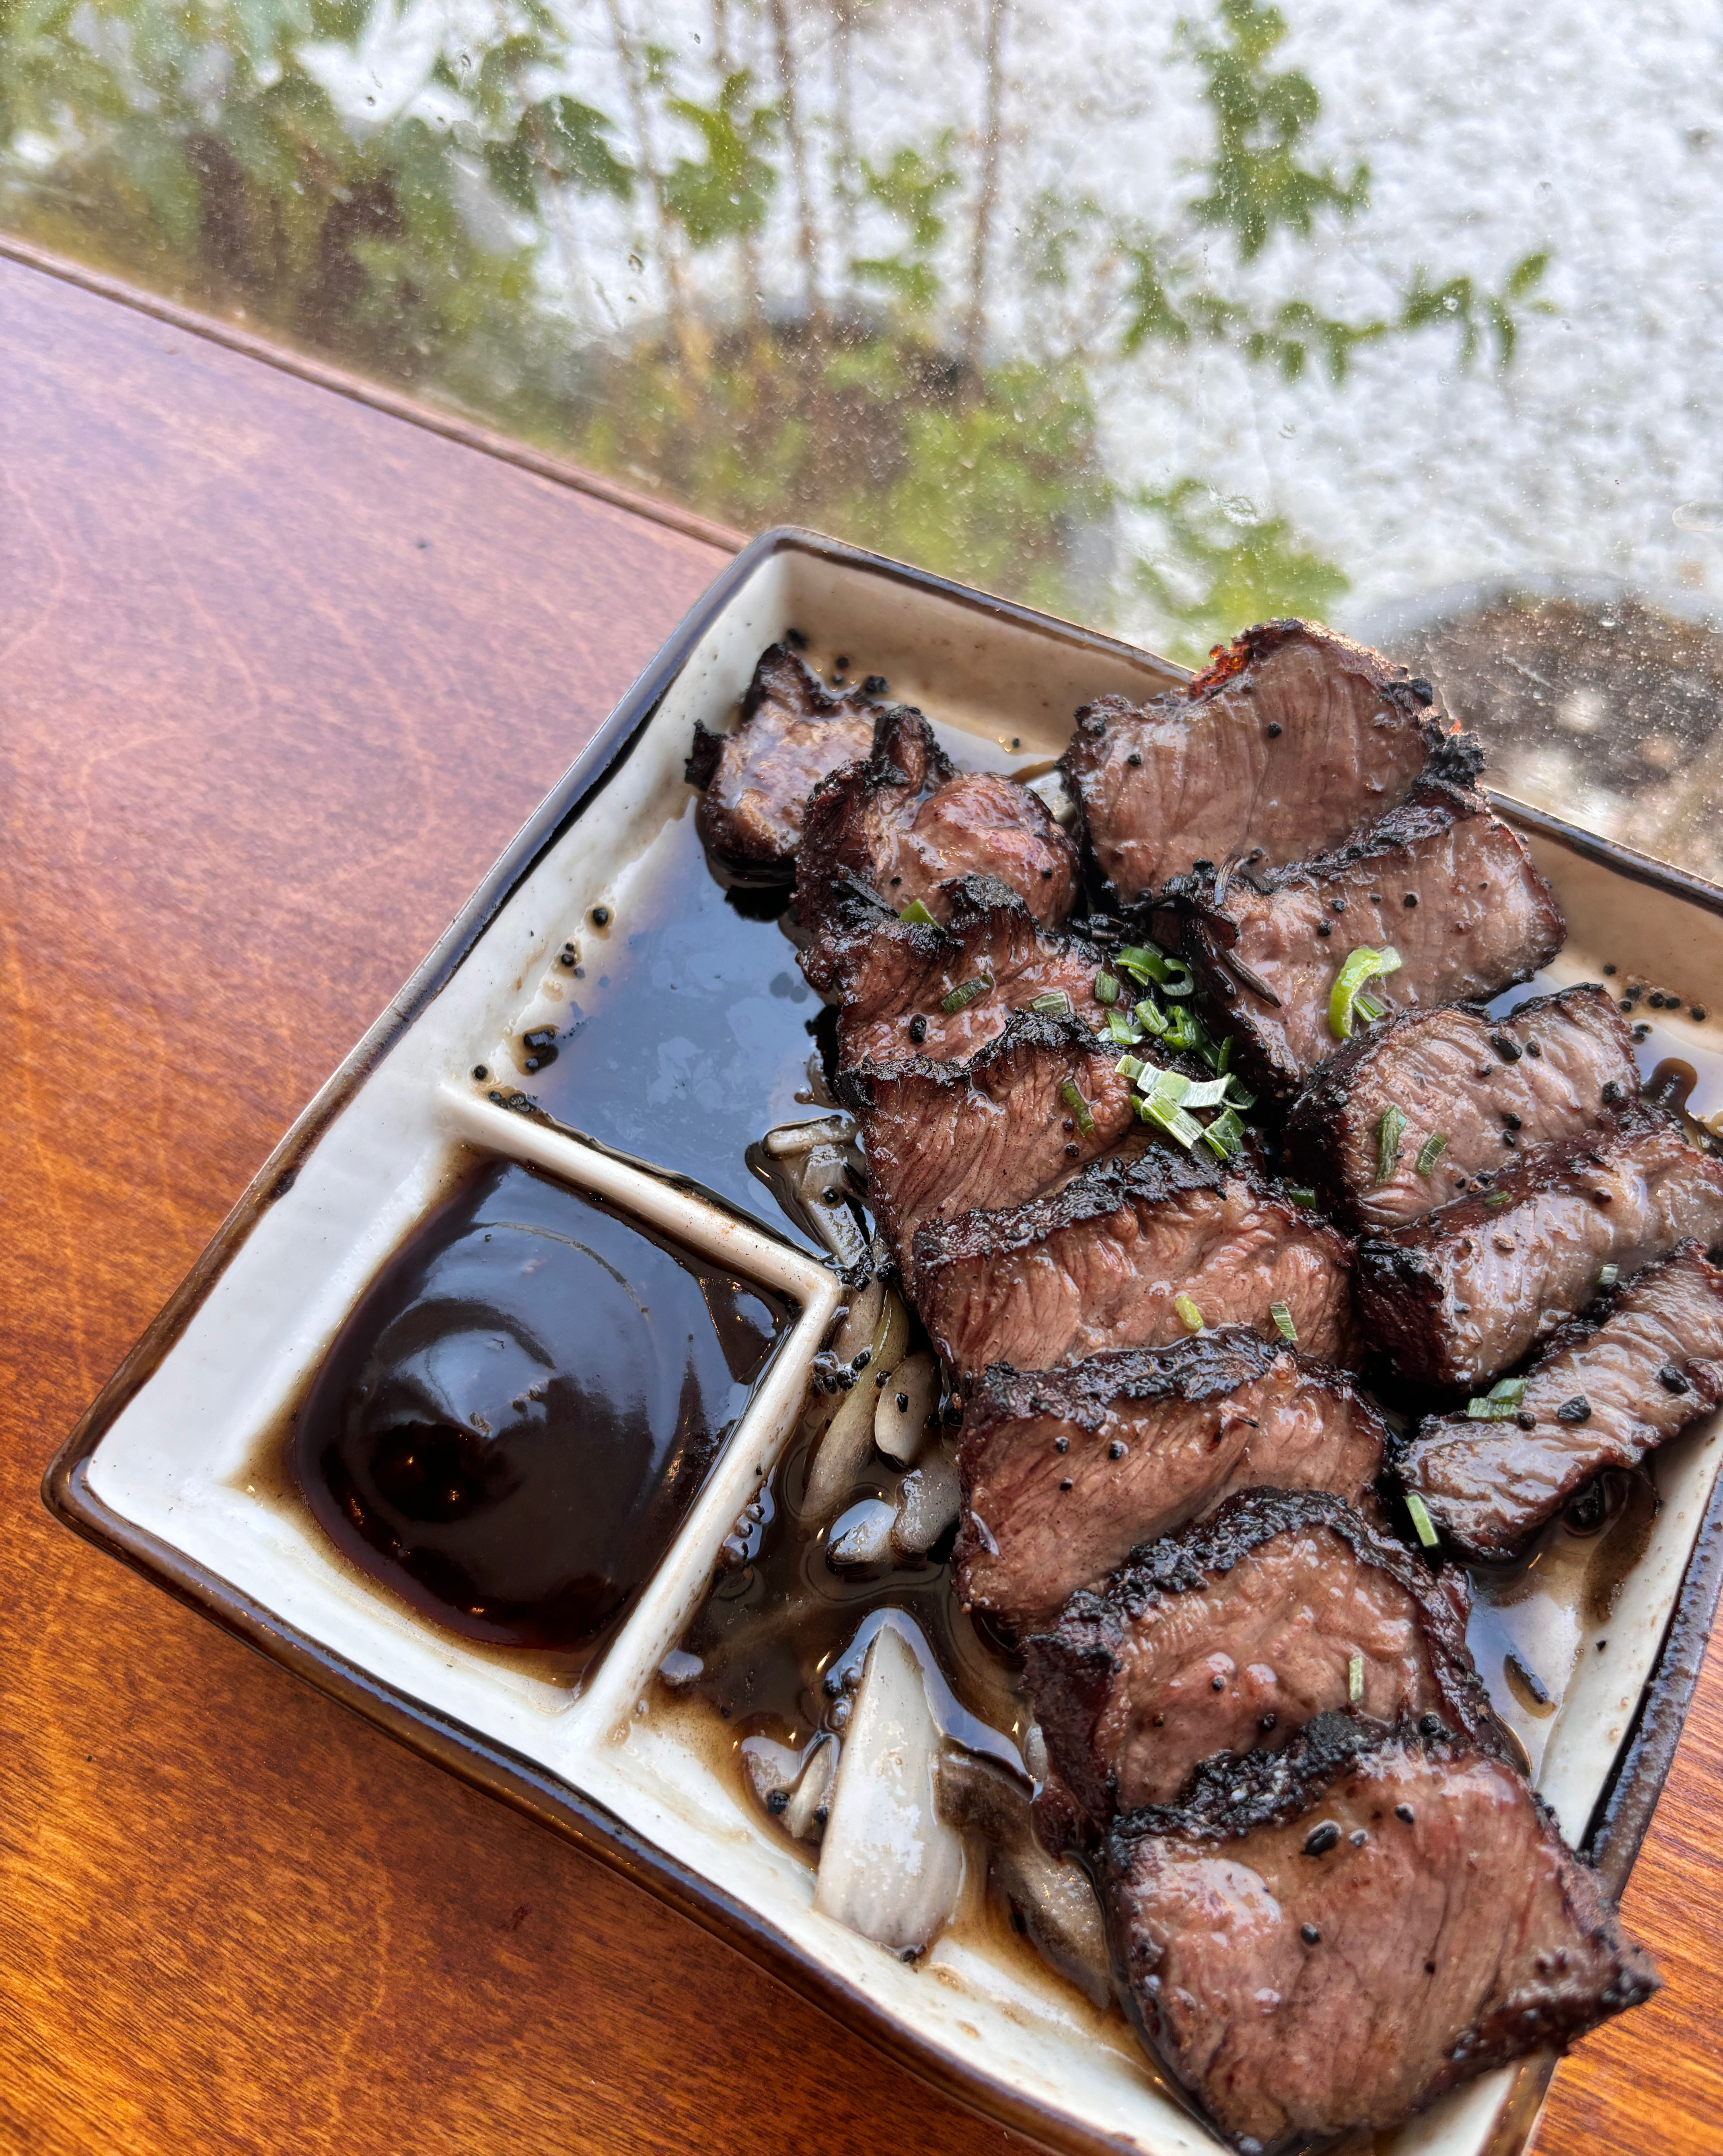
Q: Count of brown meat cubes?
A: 13